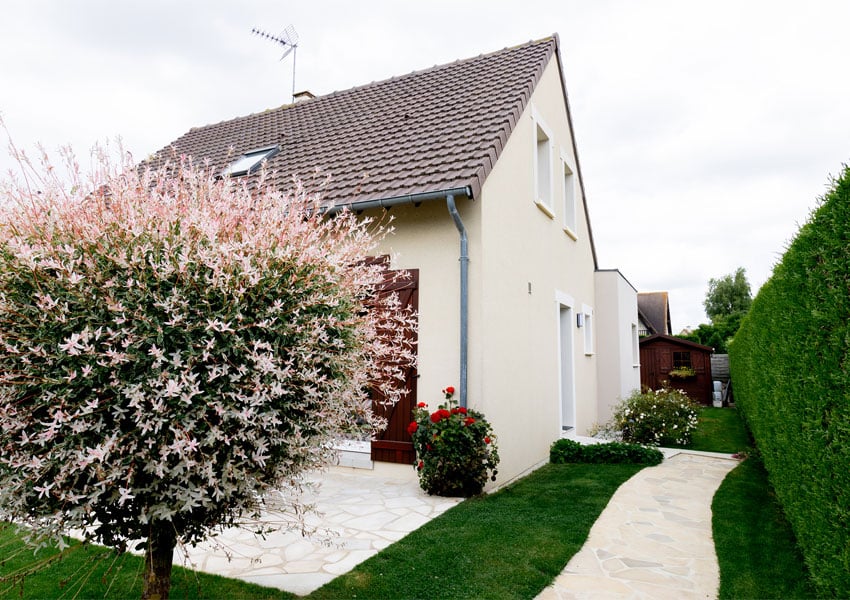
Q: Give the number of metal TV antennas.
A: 1